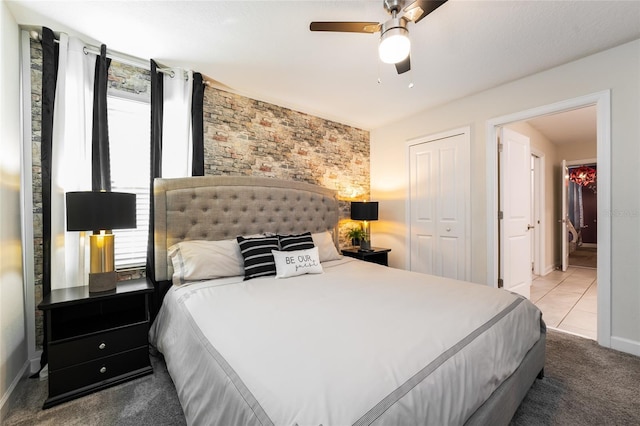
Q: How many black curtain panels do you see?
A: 4